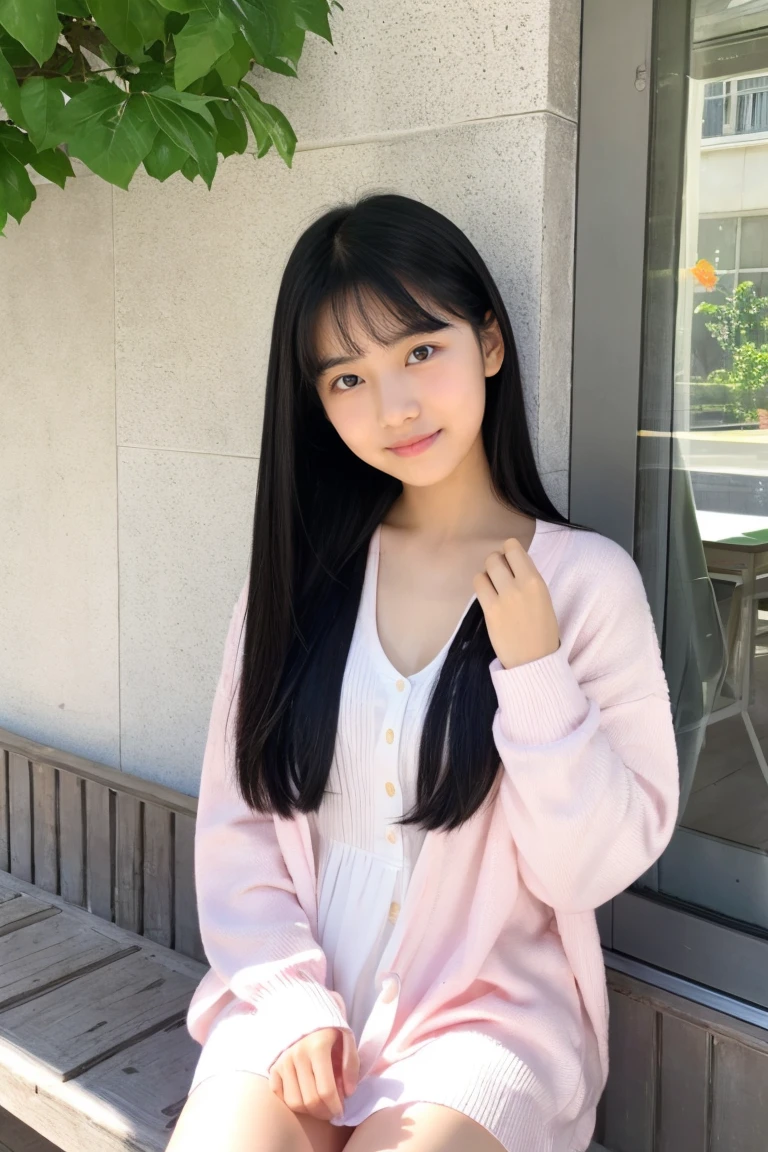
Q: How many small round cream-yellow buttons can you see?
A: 5